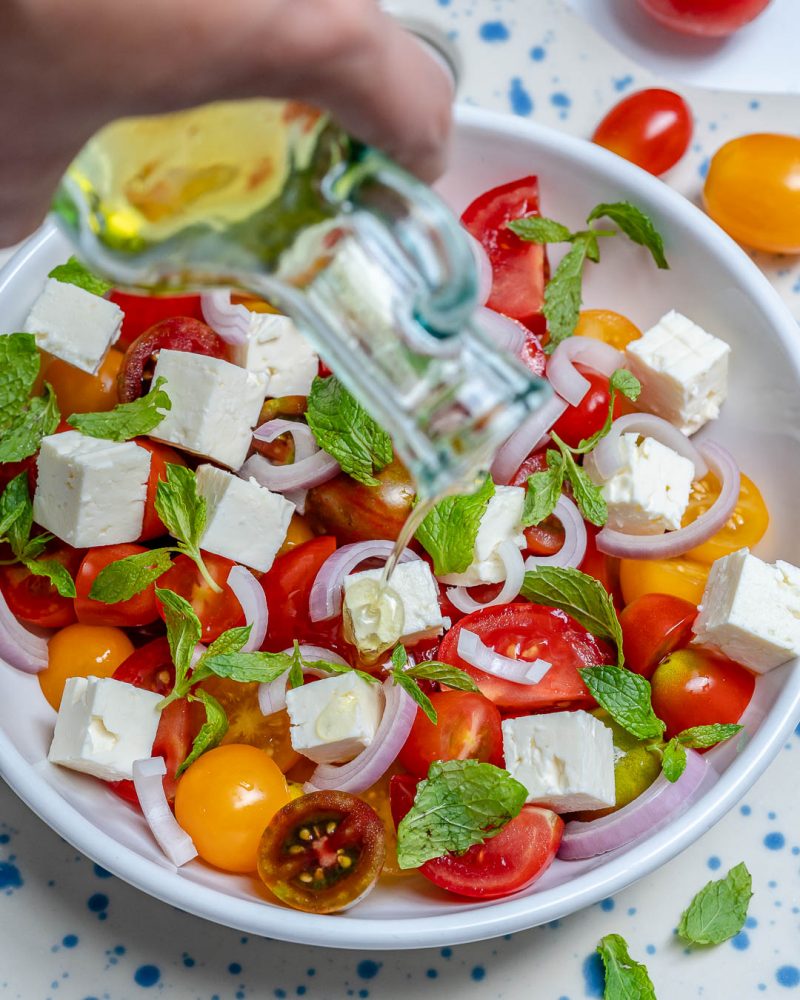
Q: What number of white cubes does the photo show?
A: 13